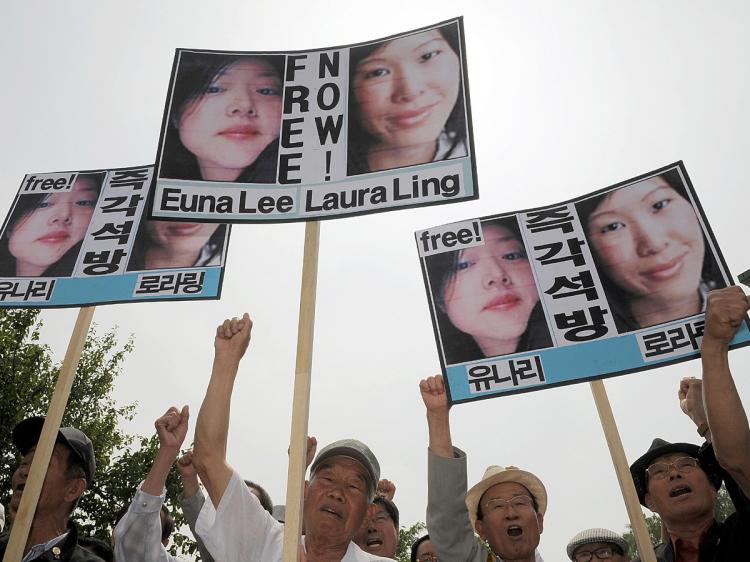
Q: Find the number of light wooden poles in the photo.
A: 3